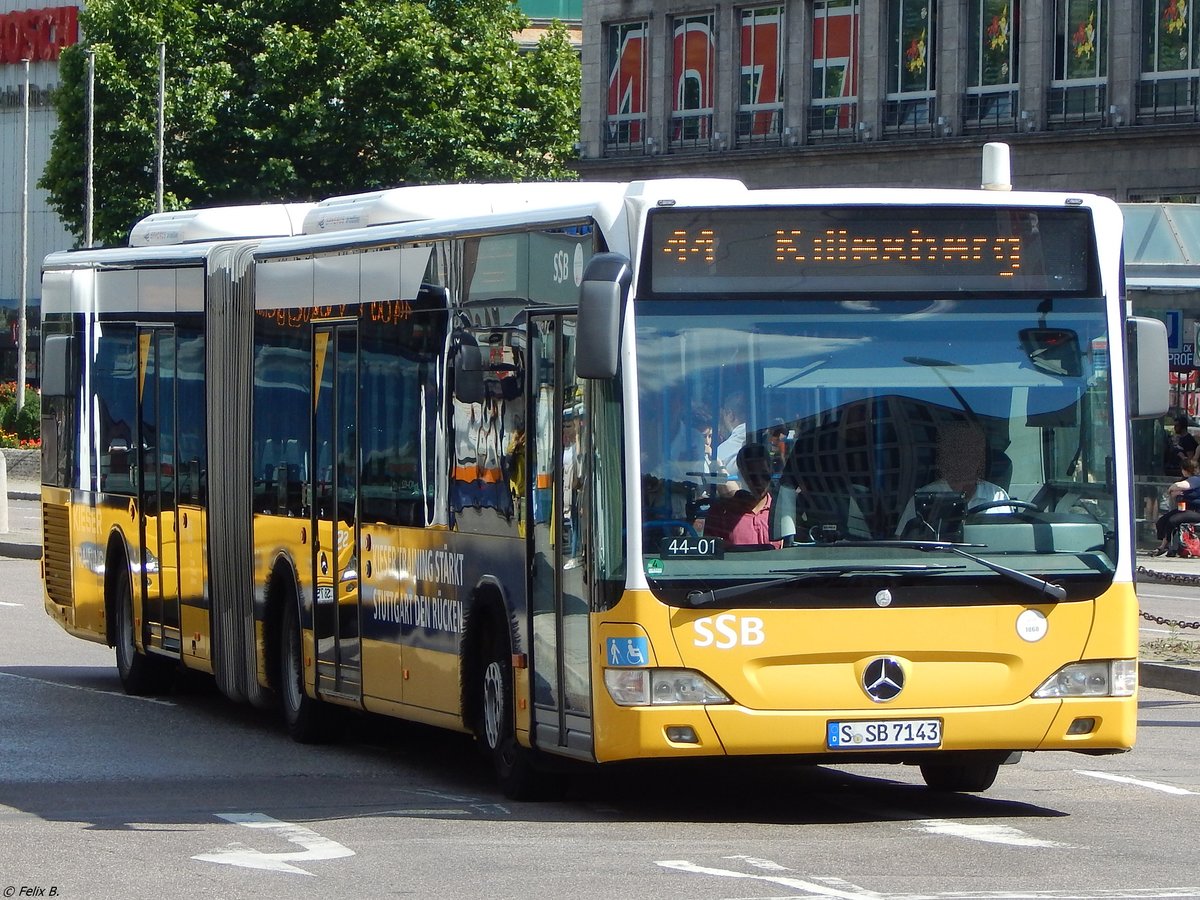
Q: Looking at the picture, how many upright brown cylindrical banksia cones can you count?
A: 0